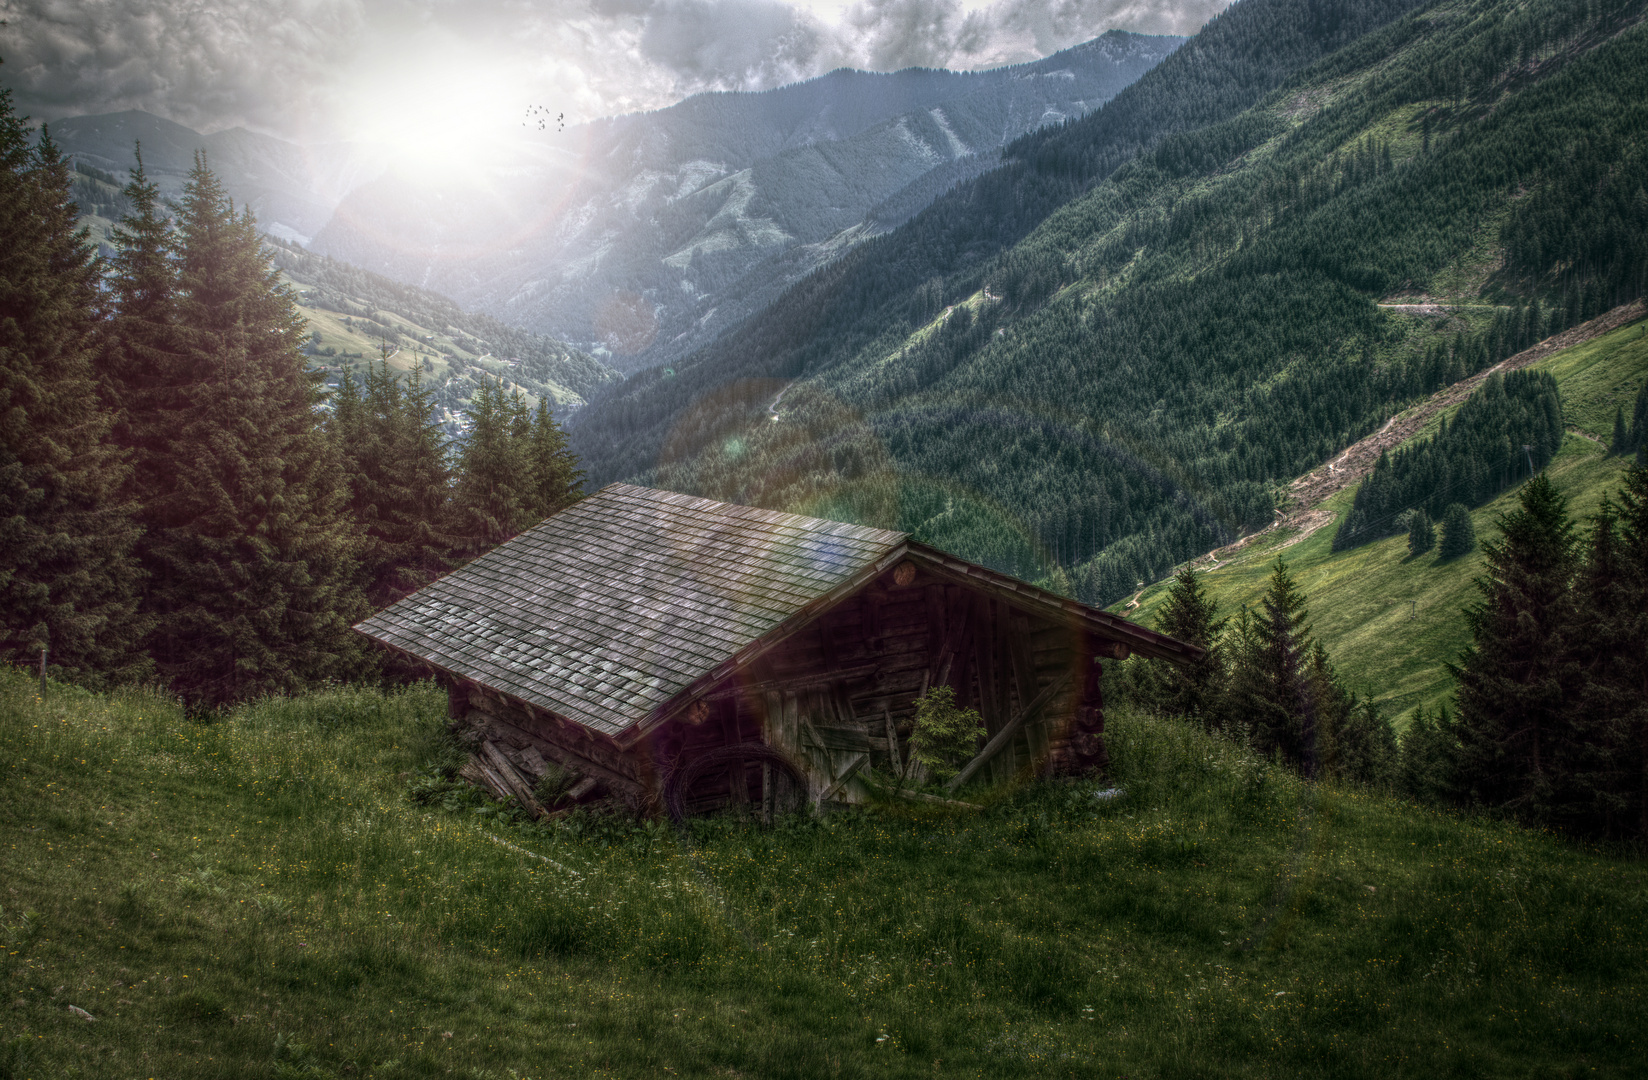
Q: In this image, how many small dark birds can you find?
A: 15